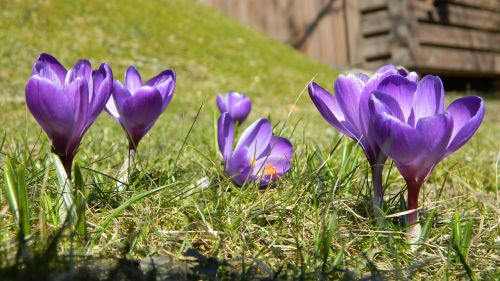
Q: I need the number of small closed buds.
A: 1